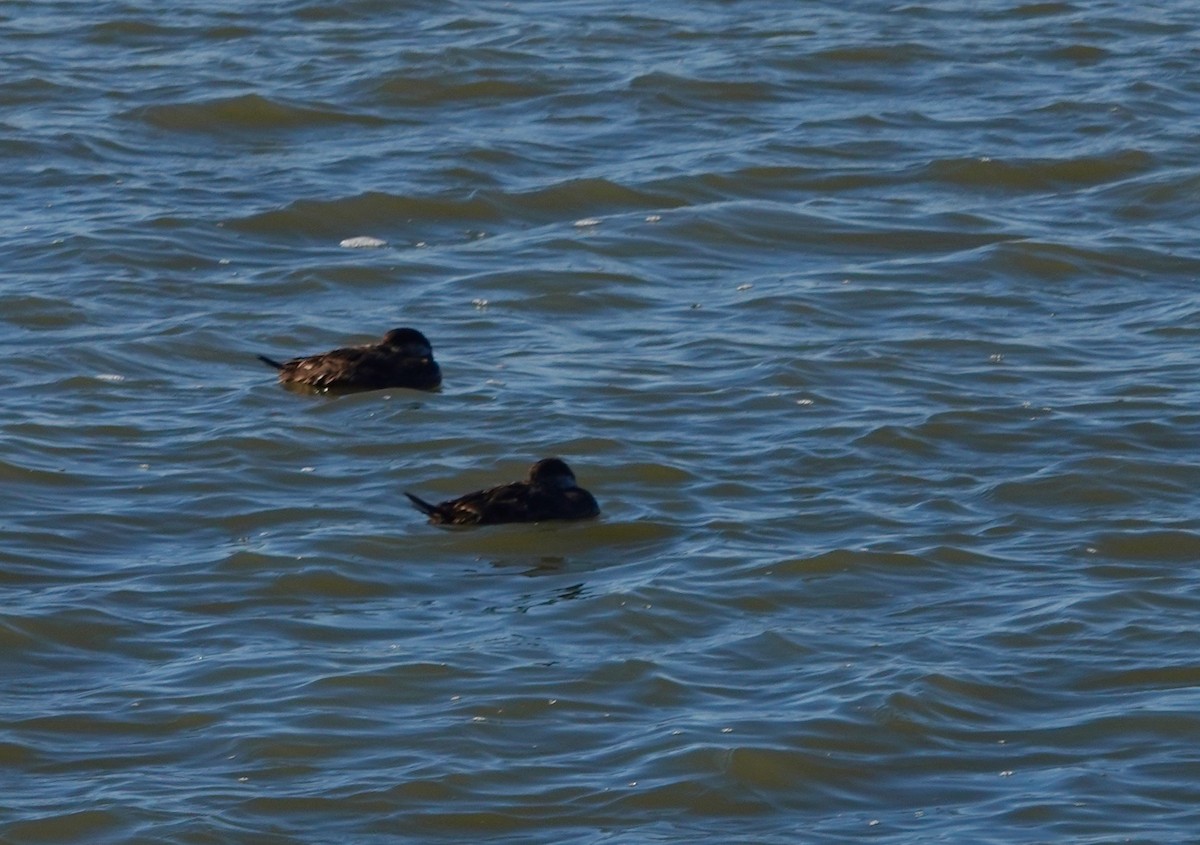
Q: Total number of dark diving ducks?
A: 2